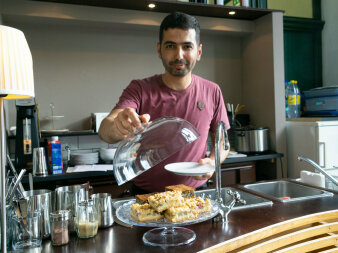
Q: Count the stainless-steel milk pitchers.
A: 3